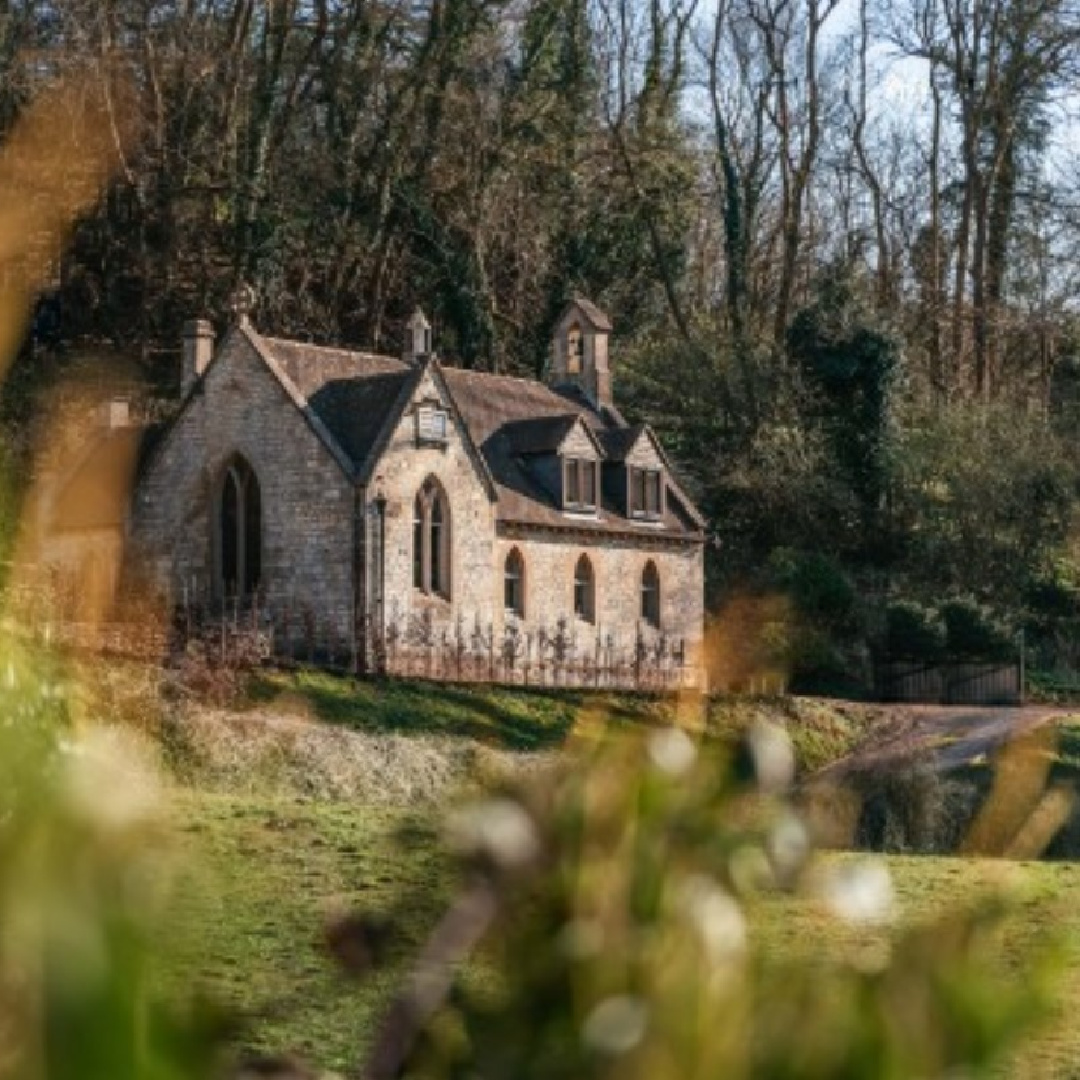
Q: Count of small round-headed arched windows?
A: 3